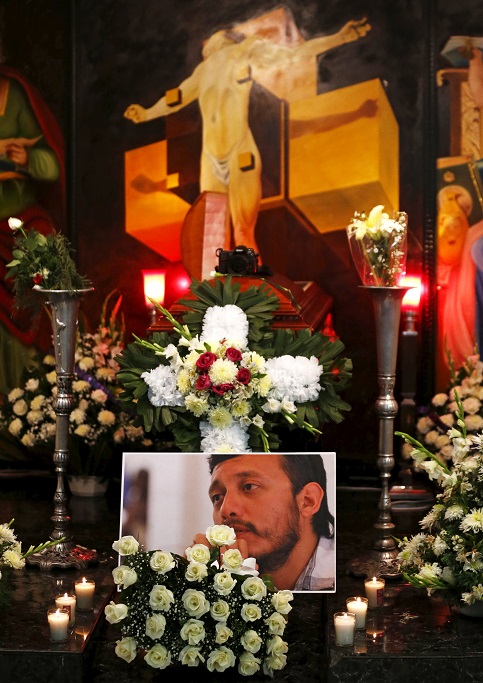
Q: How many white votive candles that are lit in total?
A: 6